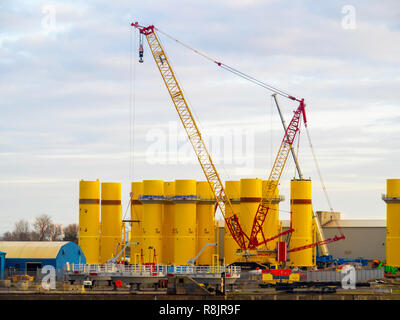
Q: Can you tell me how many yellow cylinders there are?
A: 12